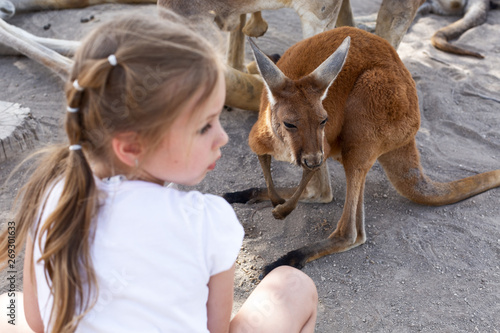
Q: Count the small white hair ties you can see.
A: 4